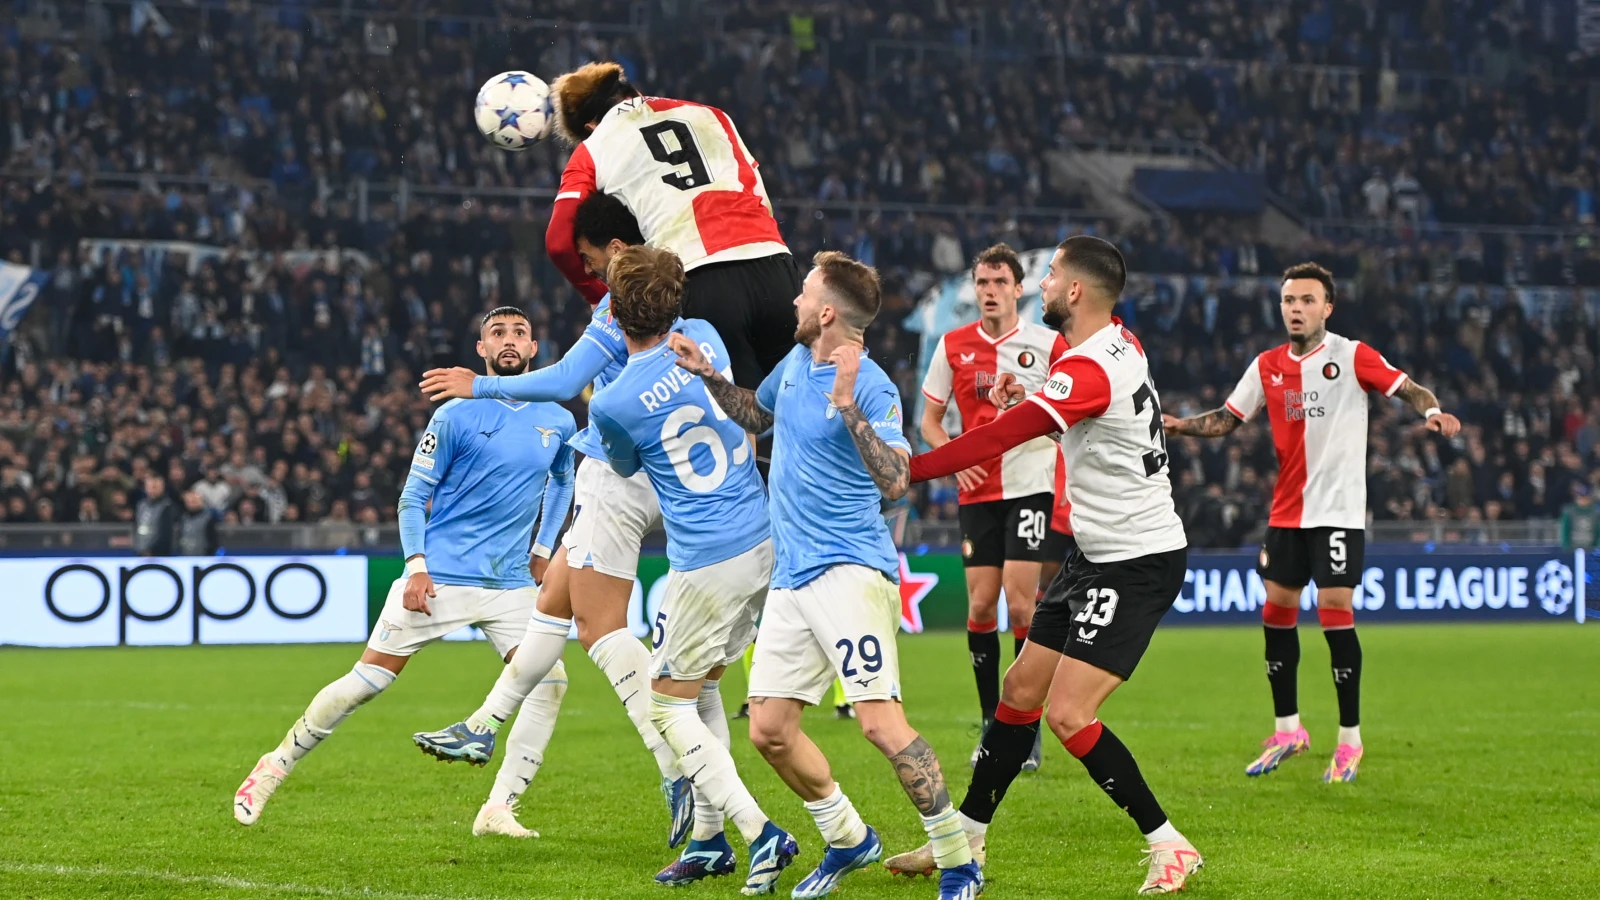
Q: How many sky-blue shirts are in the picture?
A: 4